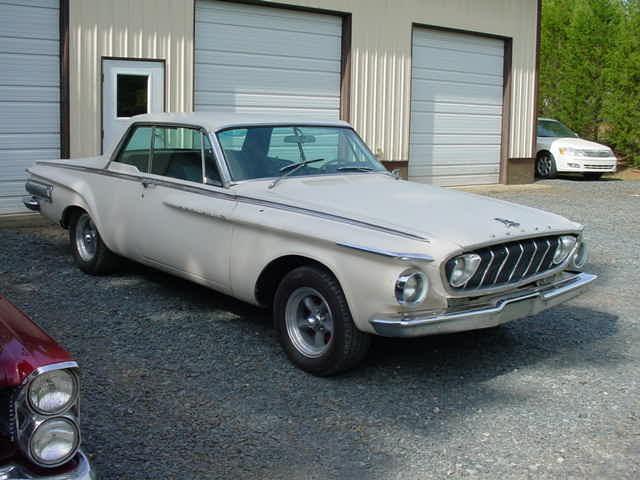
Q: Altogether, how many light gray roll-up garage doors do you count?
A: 3